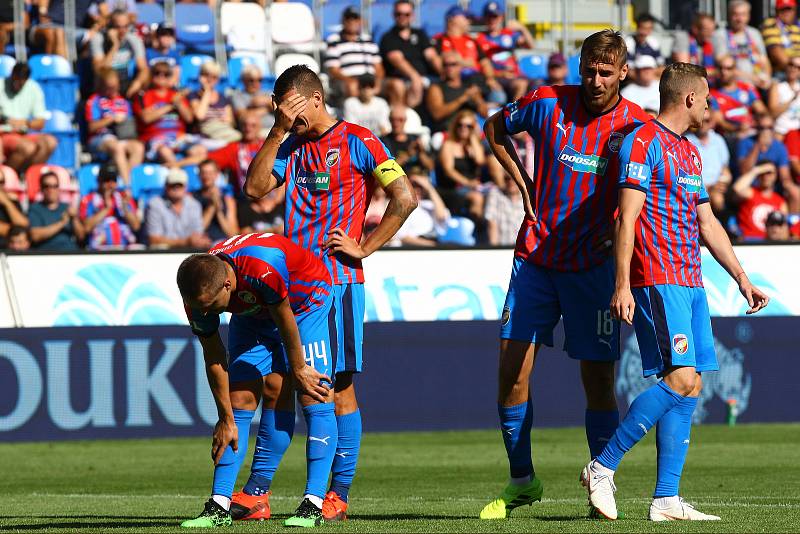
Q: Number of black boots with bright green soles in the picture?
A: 2